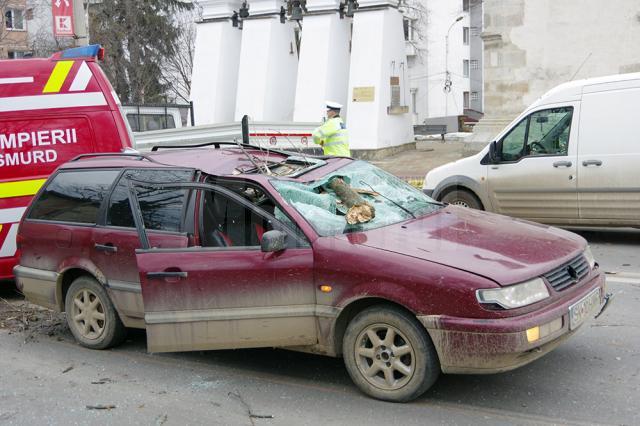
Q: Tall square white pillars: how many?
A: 4